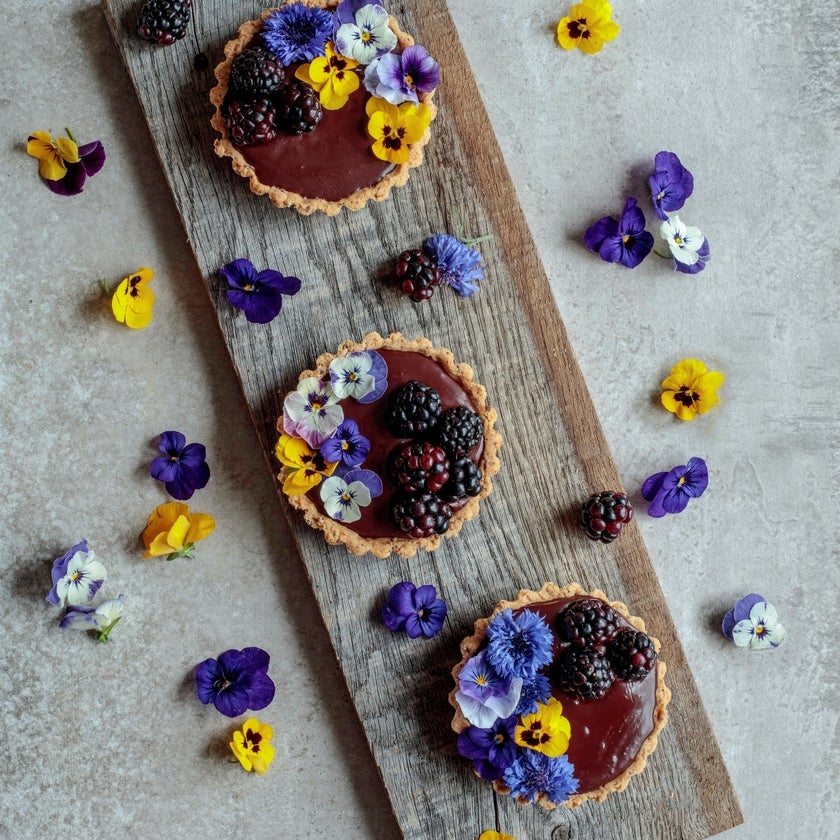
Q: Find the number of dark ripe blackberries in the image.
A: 14